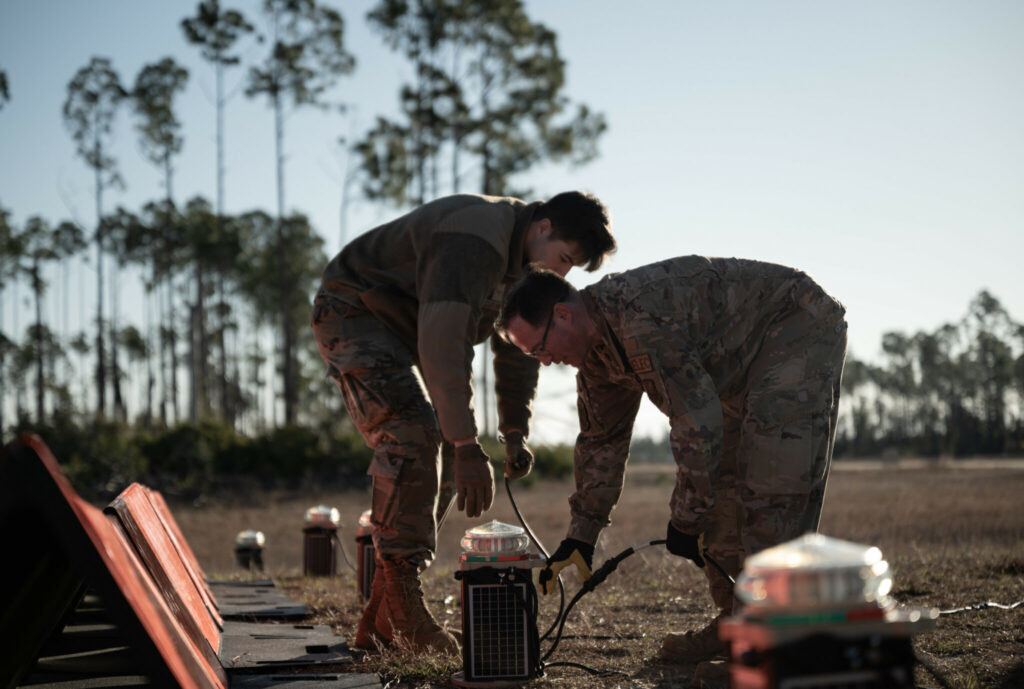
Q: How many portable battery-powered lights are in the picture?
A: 5